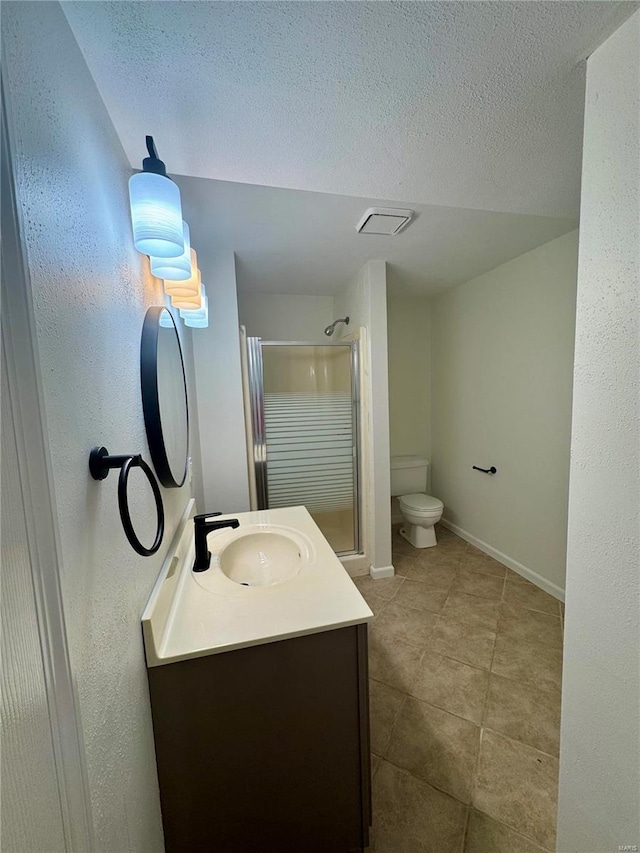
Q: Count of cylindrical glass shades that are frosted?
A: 6